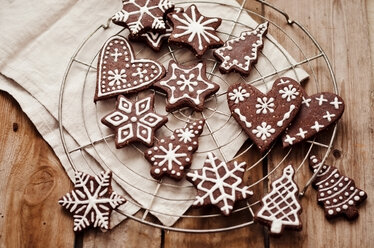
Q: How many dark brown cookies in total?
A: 14